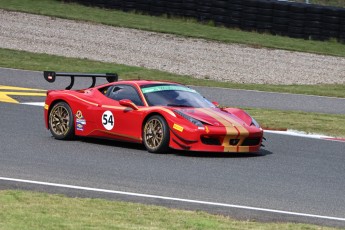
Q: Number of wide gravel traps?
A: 1